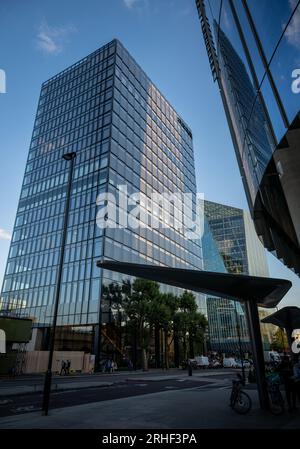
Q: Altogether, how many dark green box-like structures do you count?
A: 2